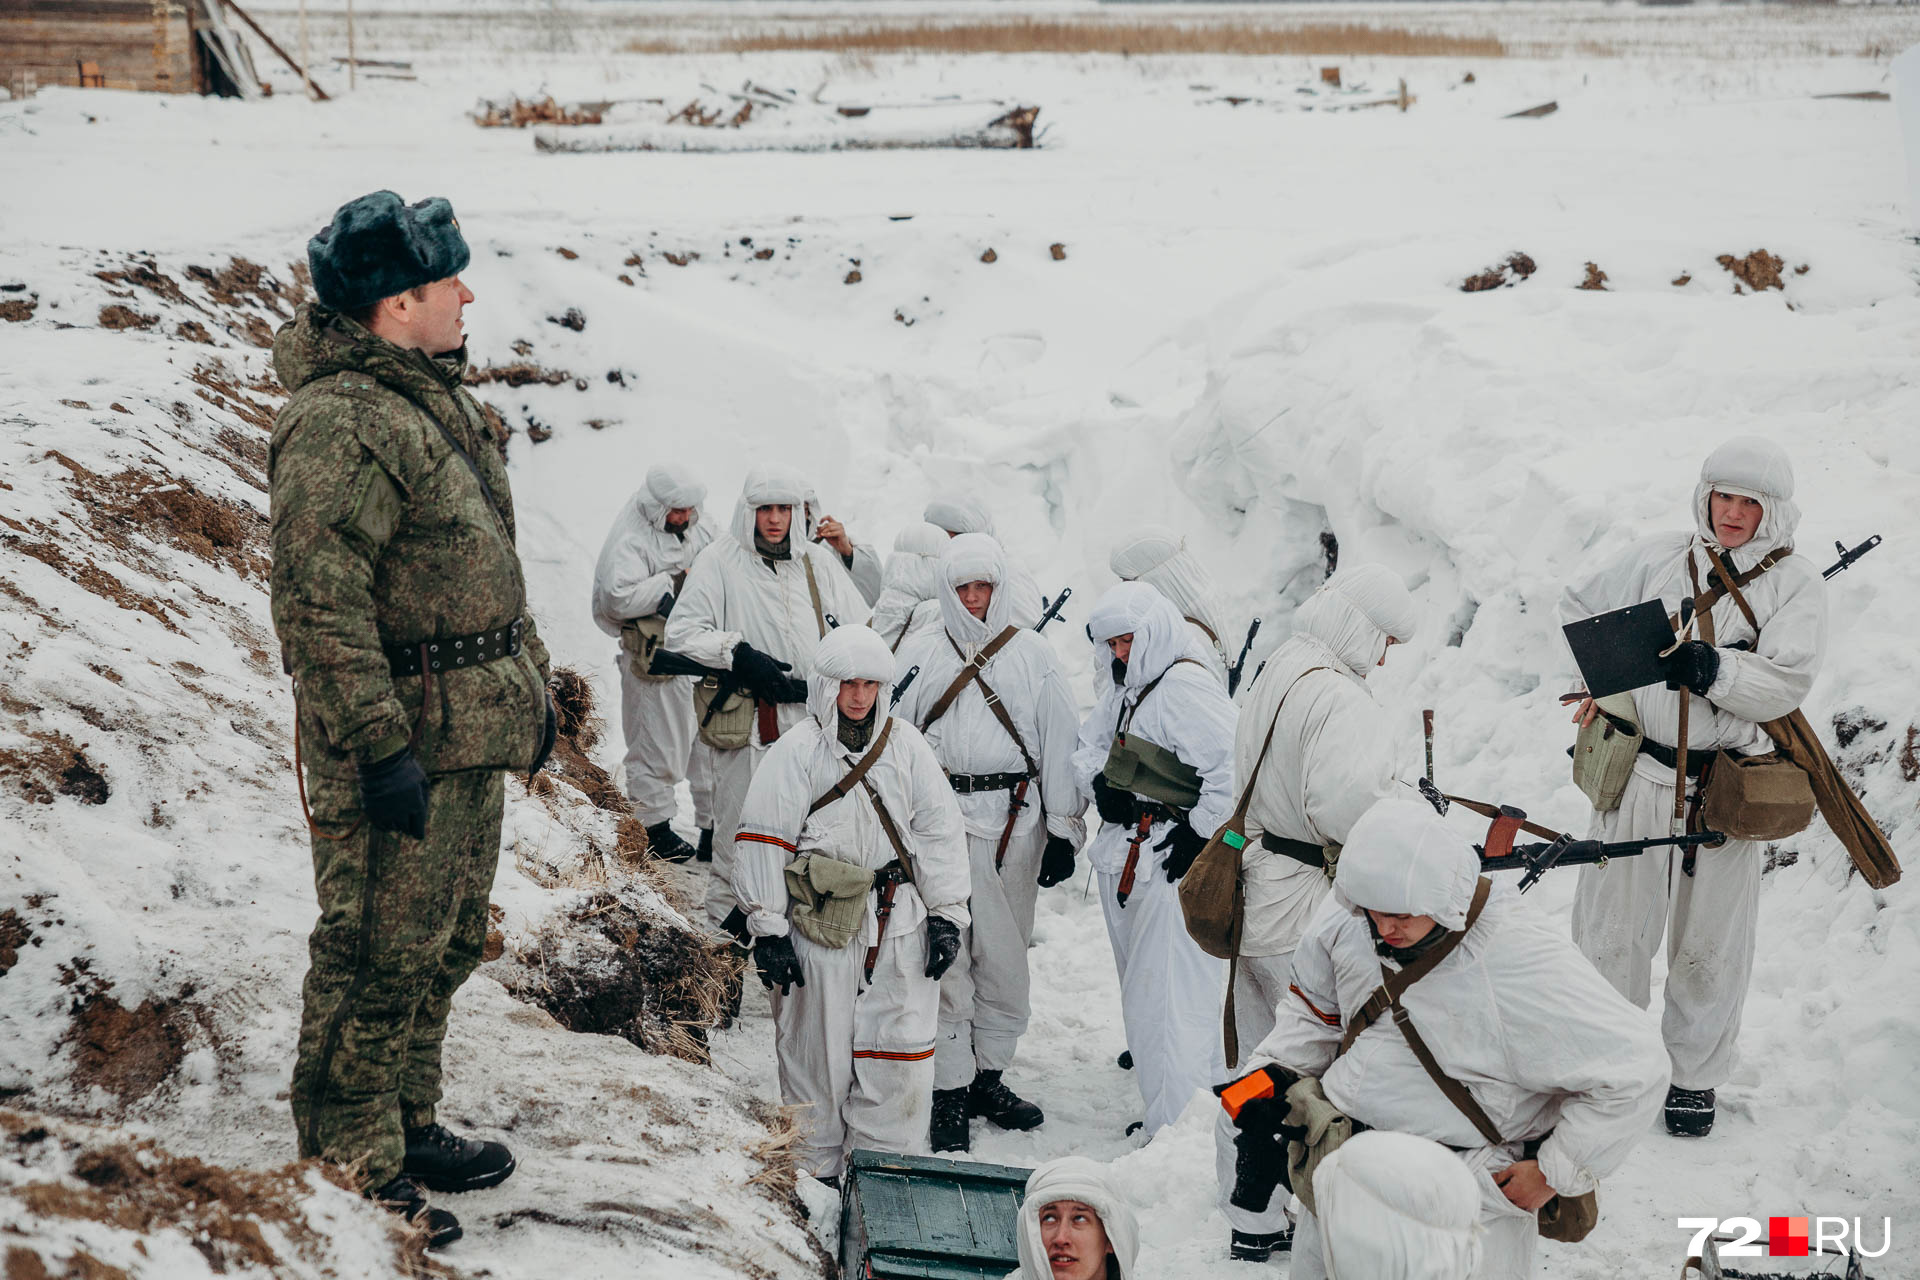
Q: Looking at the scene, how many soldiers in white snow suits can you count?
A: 14